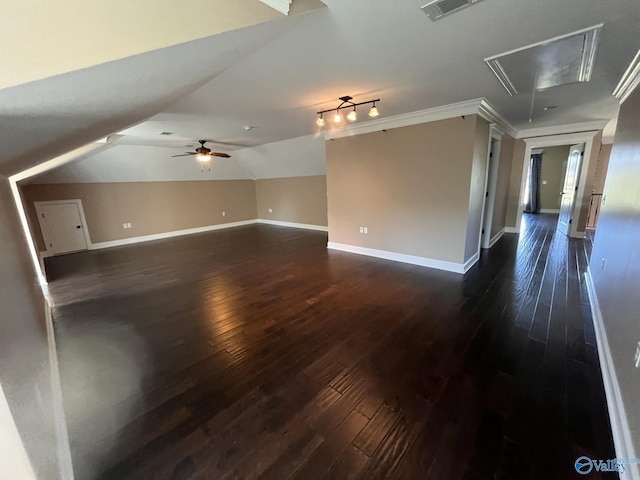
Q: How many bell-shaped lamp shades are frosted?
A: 4